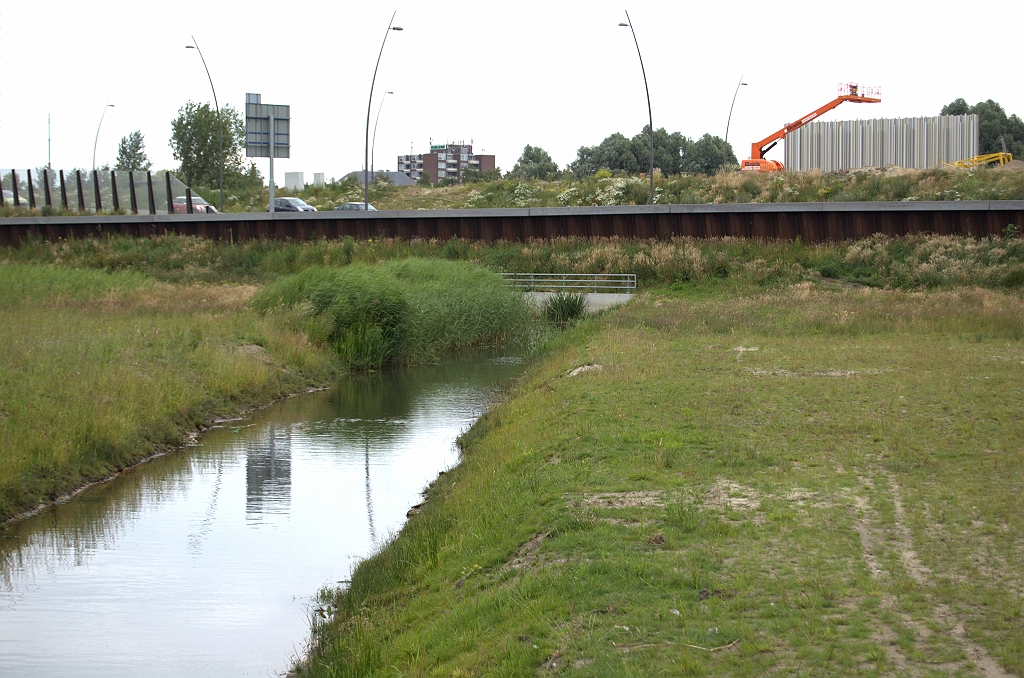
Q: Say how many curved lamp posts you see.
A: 6